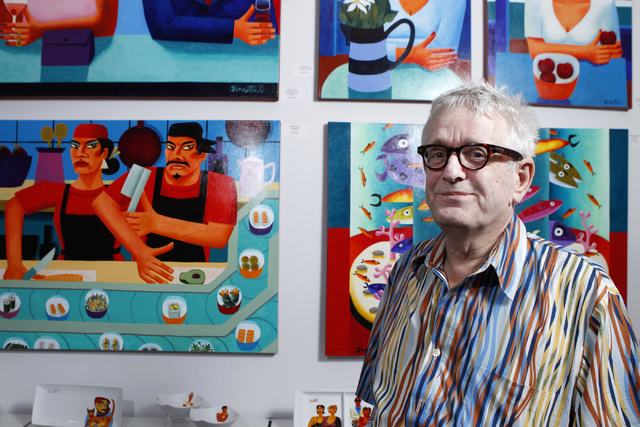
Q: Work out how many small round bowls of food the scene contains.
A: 13